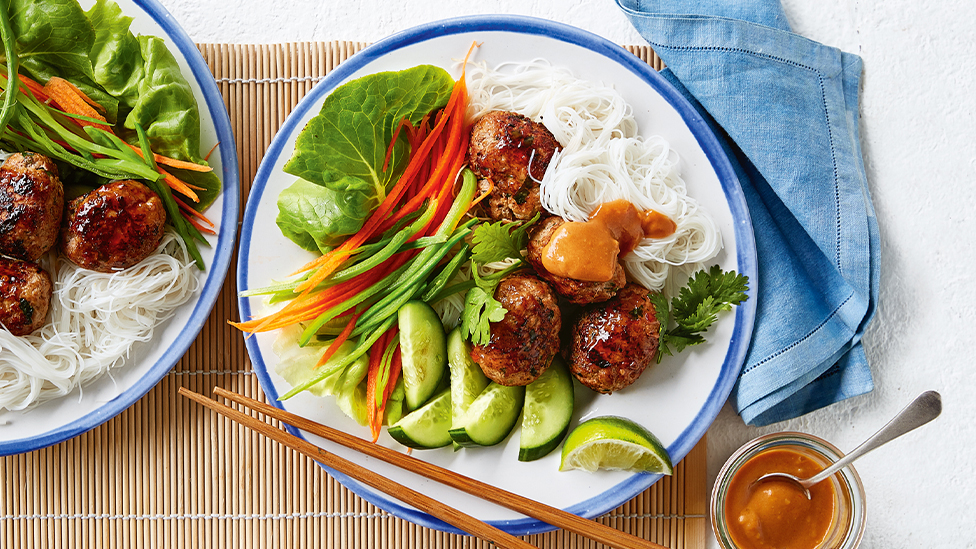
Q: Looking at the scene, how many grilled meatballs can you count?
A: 7